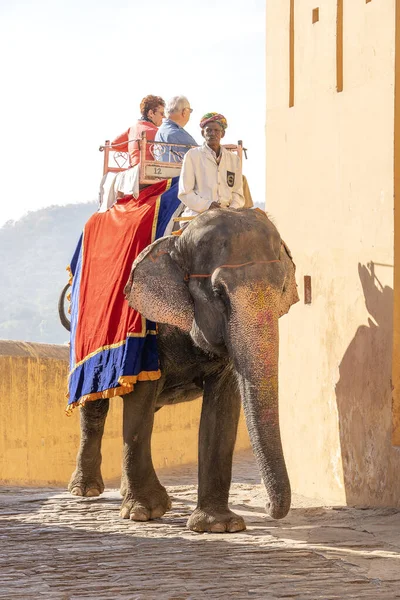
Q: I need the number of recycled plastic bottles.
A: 0